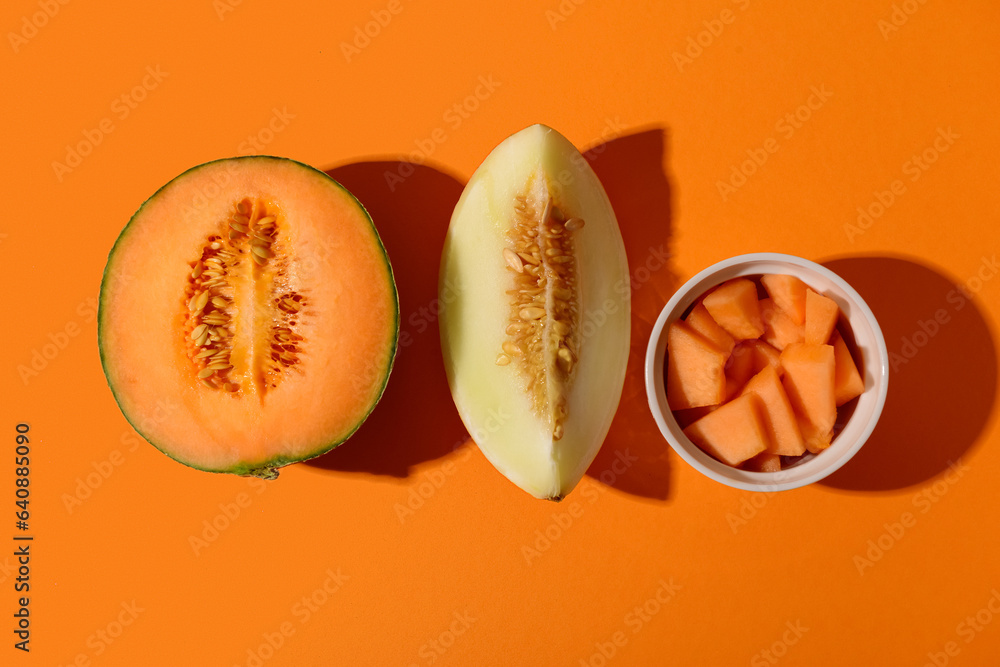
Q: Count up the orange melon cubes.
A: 12